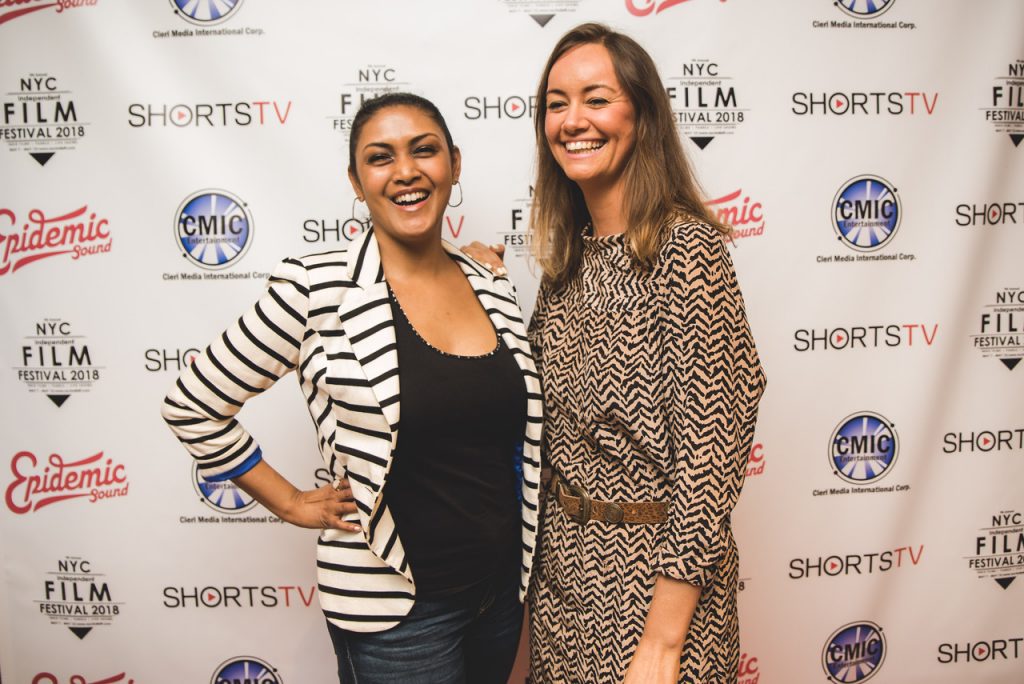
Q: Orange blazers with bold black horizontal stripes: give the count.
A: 0